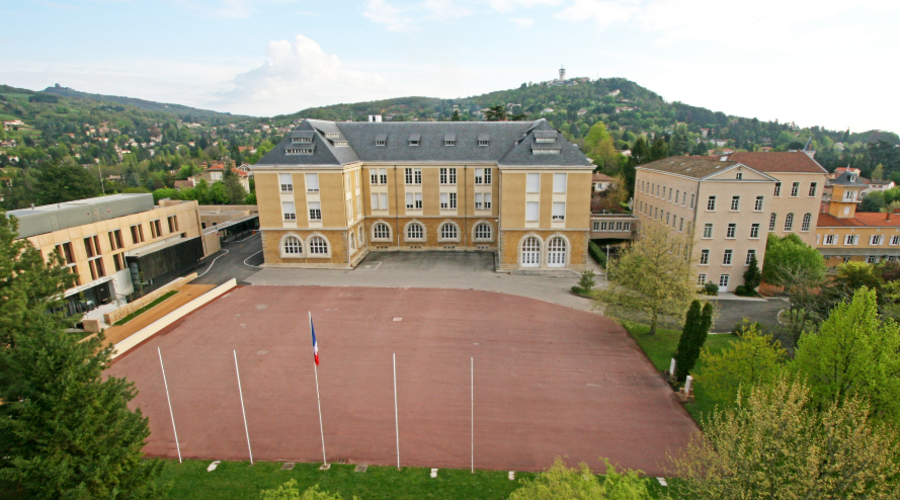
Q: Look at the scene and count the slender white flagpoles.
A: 5